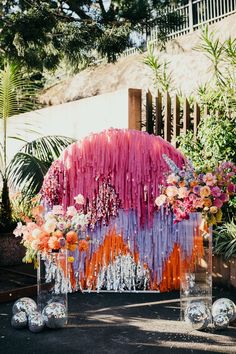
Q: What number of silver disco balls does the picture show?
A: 7